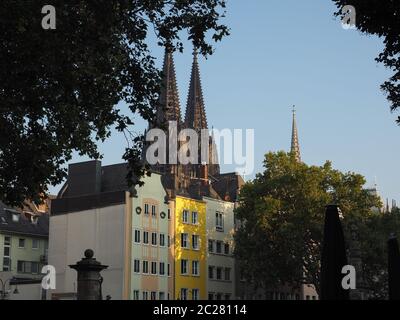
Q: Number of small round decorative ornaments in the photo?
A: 2